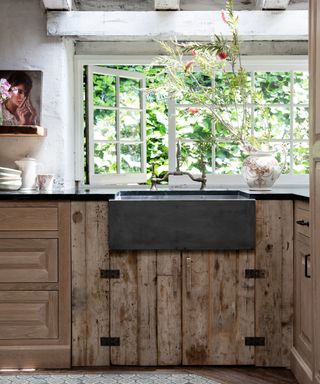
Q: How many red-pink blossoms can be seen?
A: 5